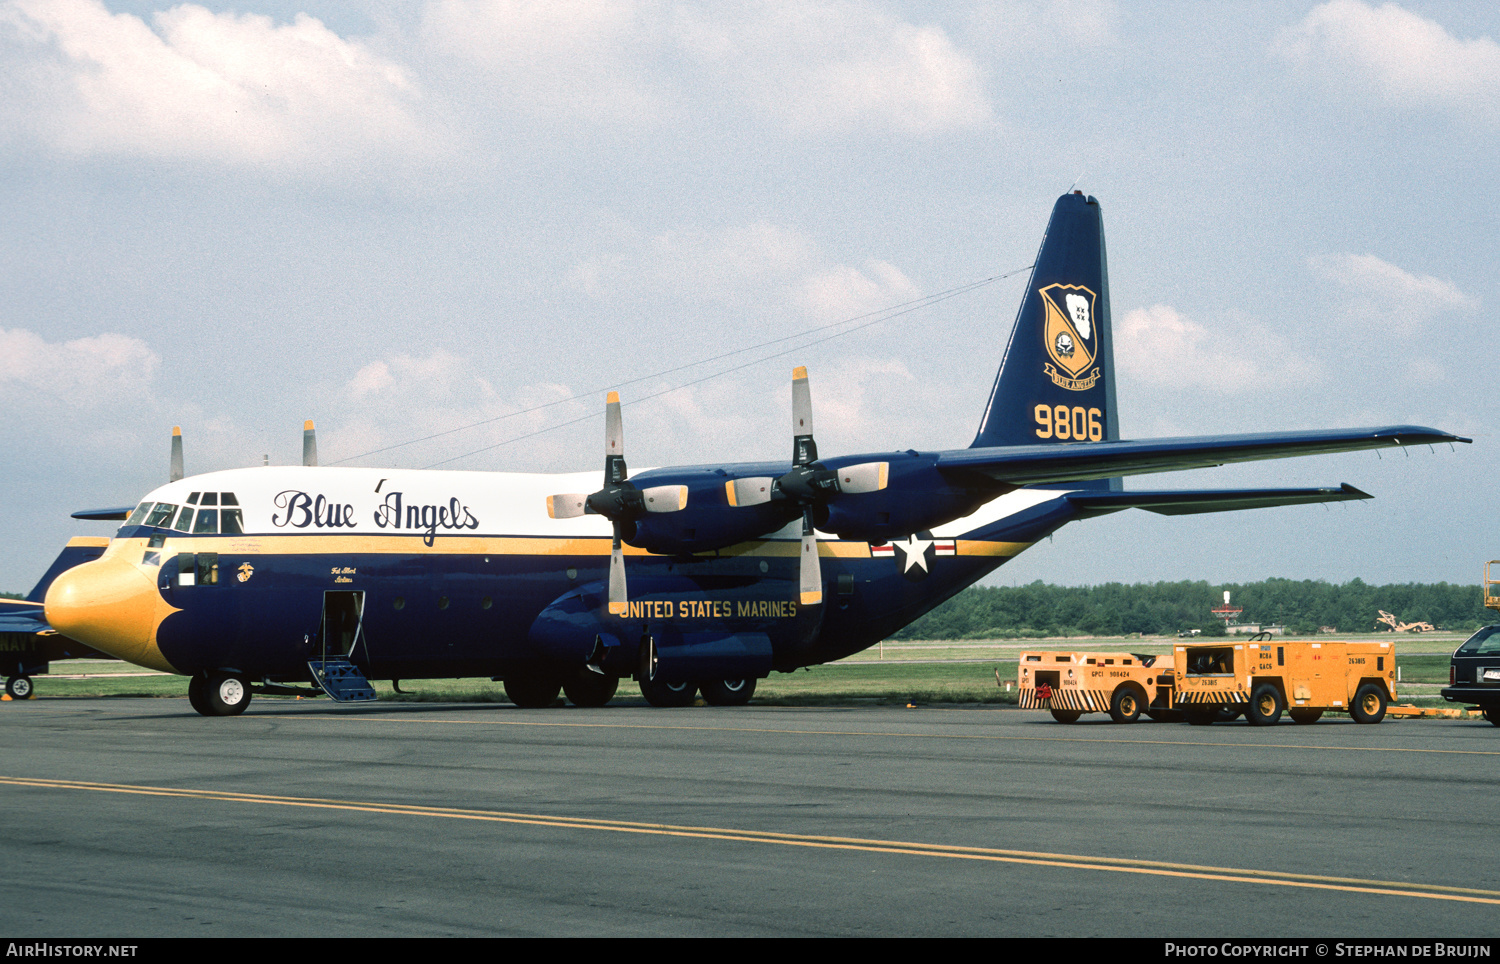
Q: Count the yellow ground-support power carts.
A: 2